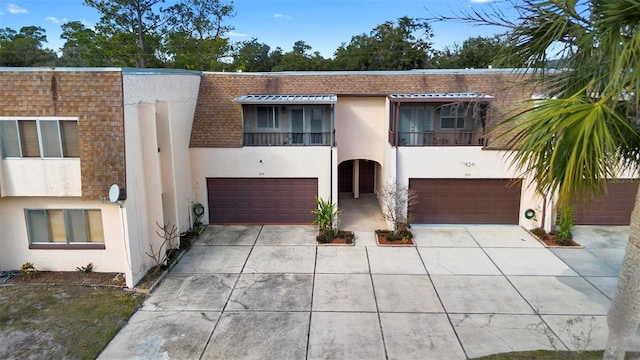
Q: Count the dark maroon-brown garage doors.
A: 3